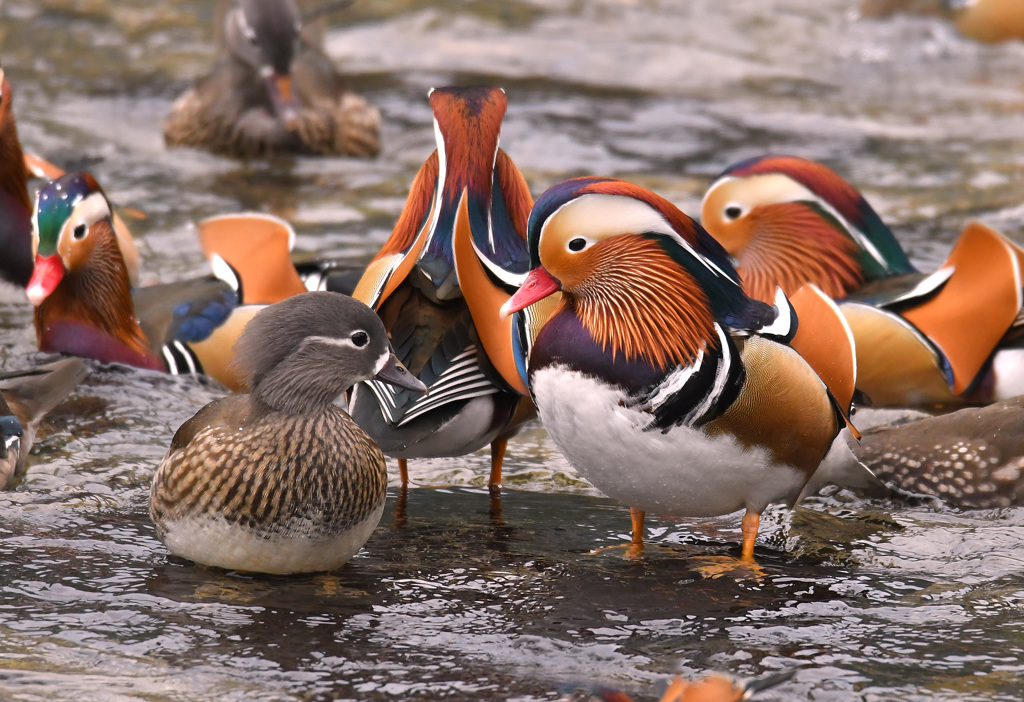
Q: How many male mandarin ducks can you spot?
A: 5